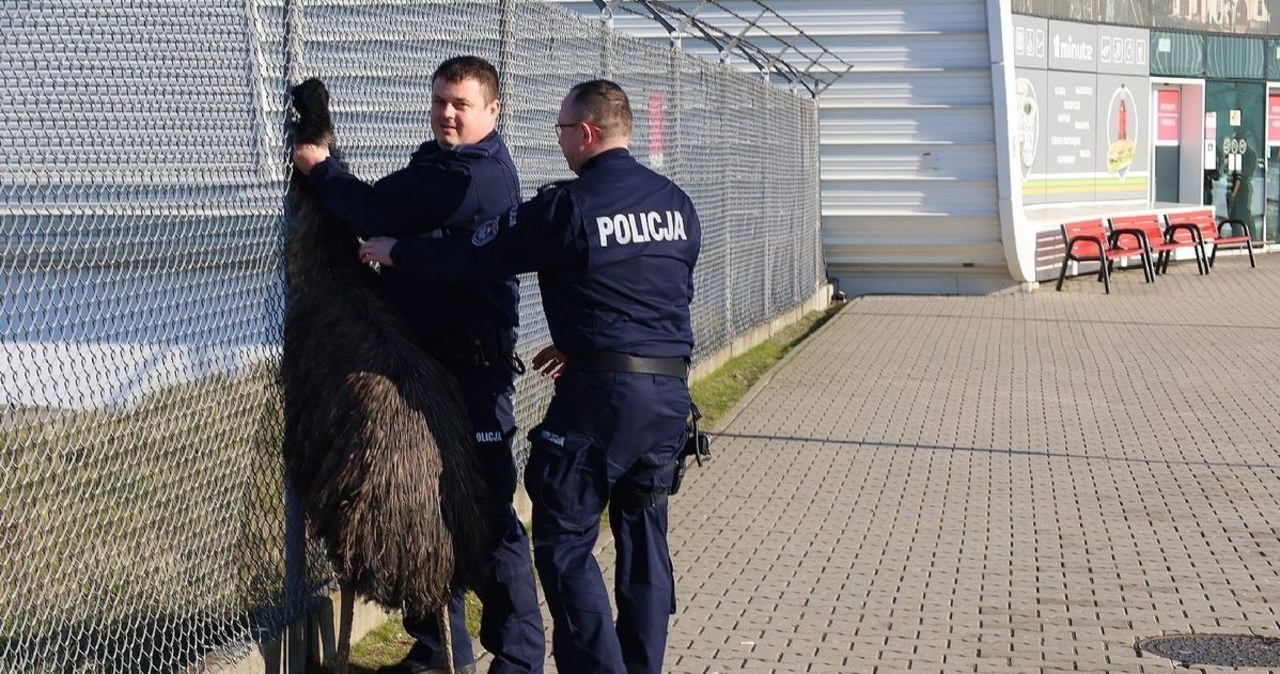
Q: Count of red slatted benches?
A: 3